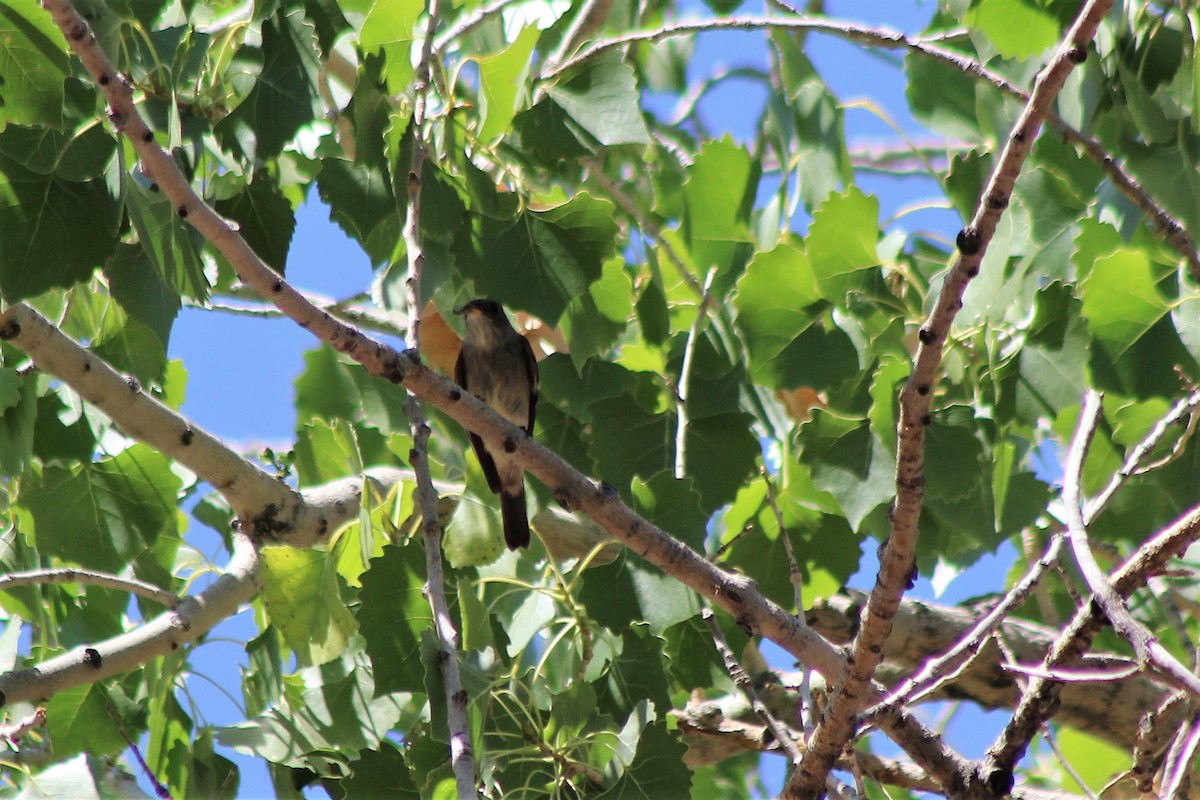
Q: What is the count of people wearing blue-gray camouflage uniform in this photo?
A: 0